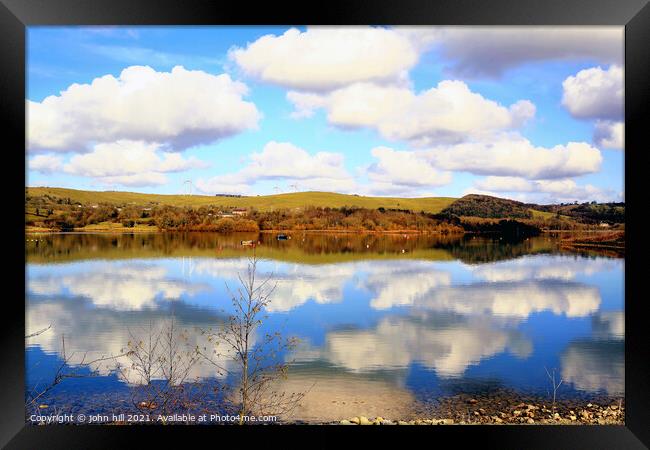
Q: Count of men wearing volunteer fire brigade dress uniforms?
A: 0